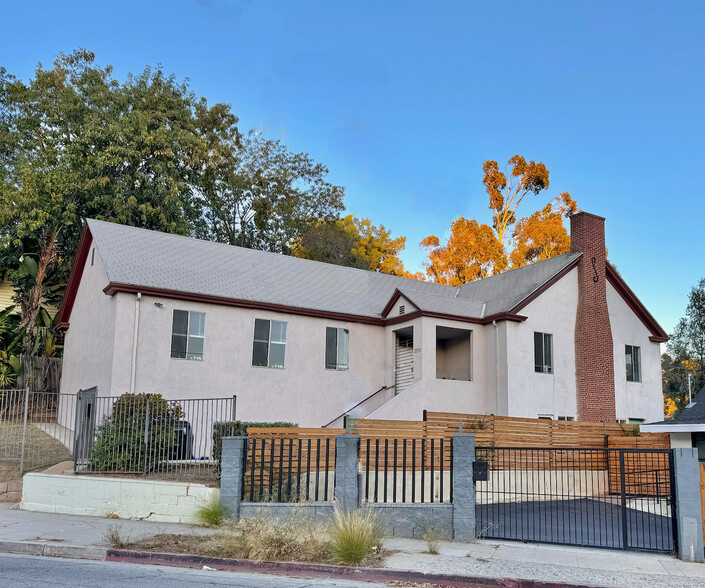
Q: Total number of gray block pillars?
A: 4